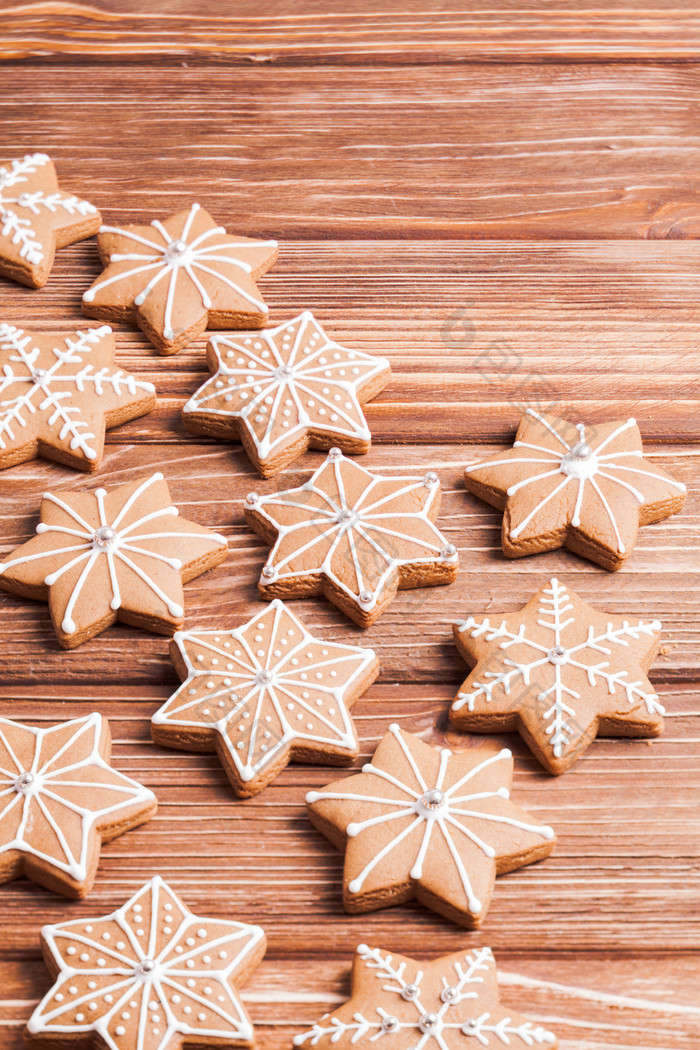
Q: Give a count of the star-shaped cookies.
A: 13